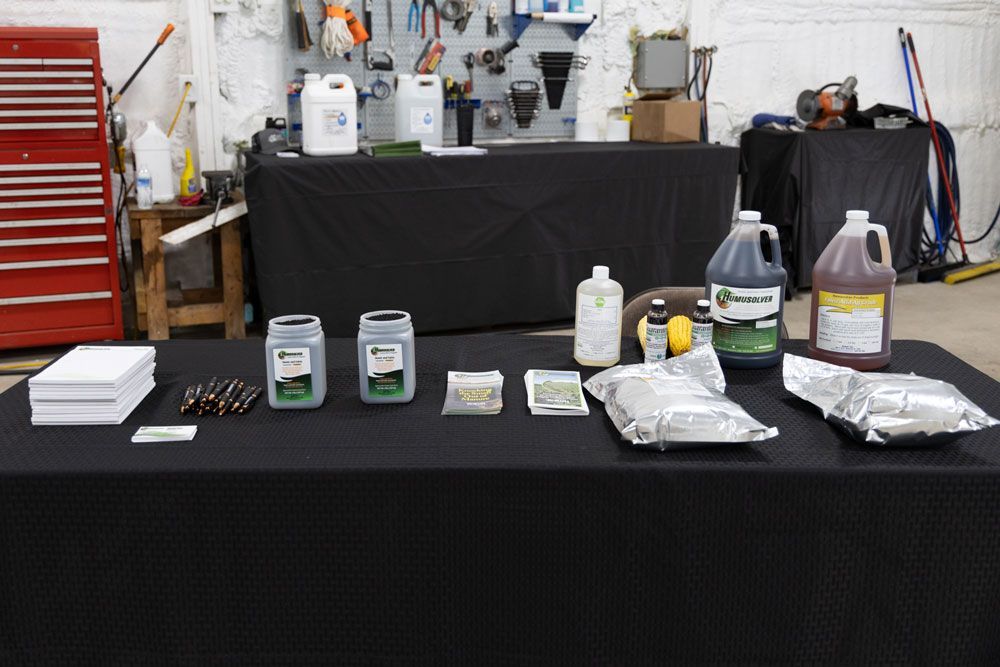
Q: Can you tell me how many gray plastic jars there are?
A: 2